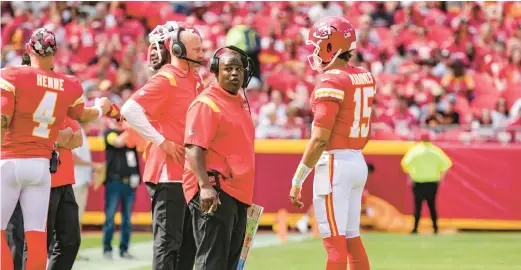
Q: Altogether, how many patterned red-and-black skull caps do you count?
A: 1